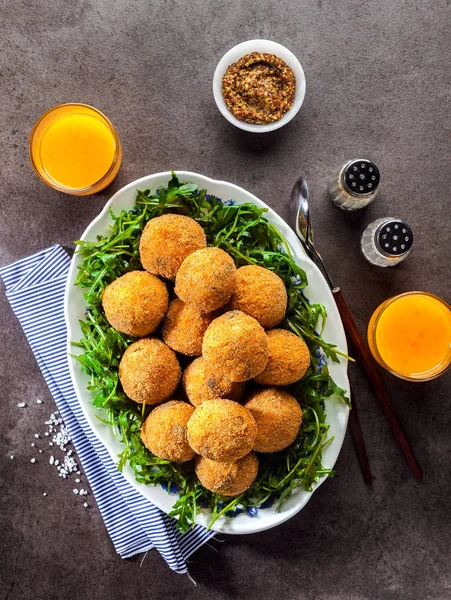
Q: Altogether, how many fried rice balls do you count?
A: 13